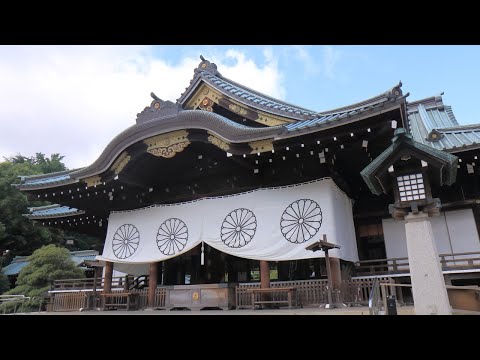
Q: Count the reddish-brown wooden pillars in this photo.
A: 4